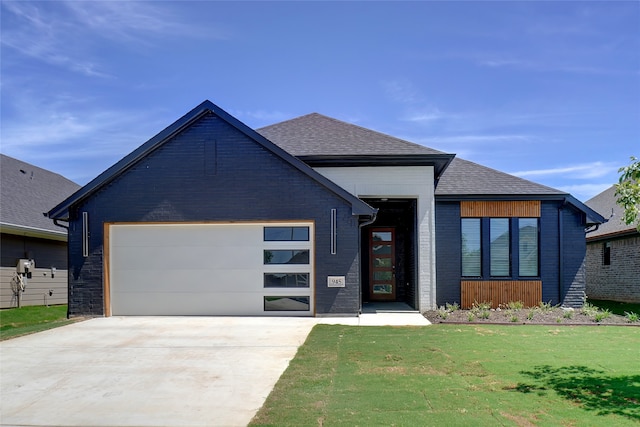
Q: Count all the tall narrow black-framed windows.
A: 3